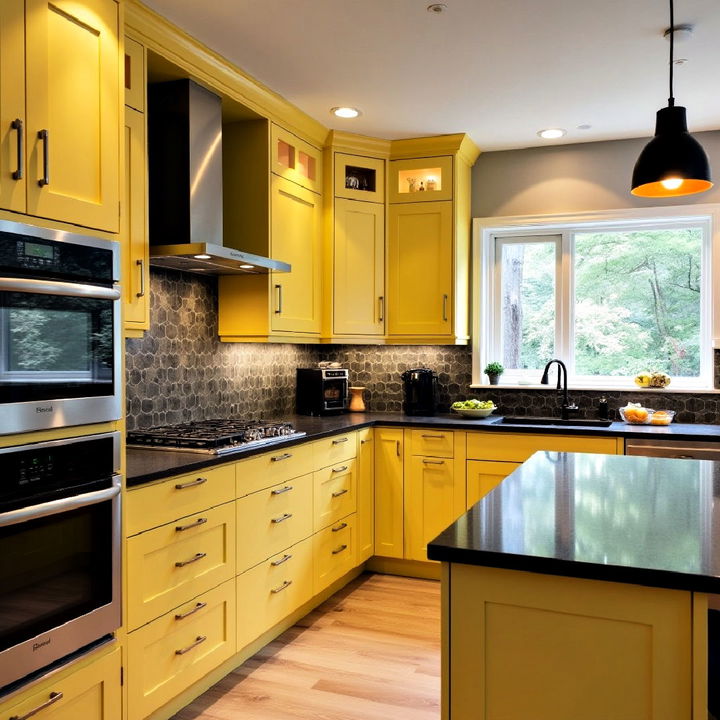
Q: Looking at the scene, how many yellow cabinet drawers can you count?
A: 11